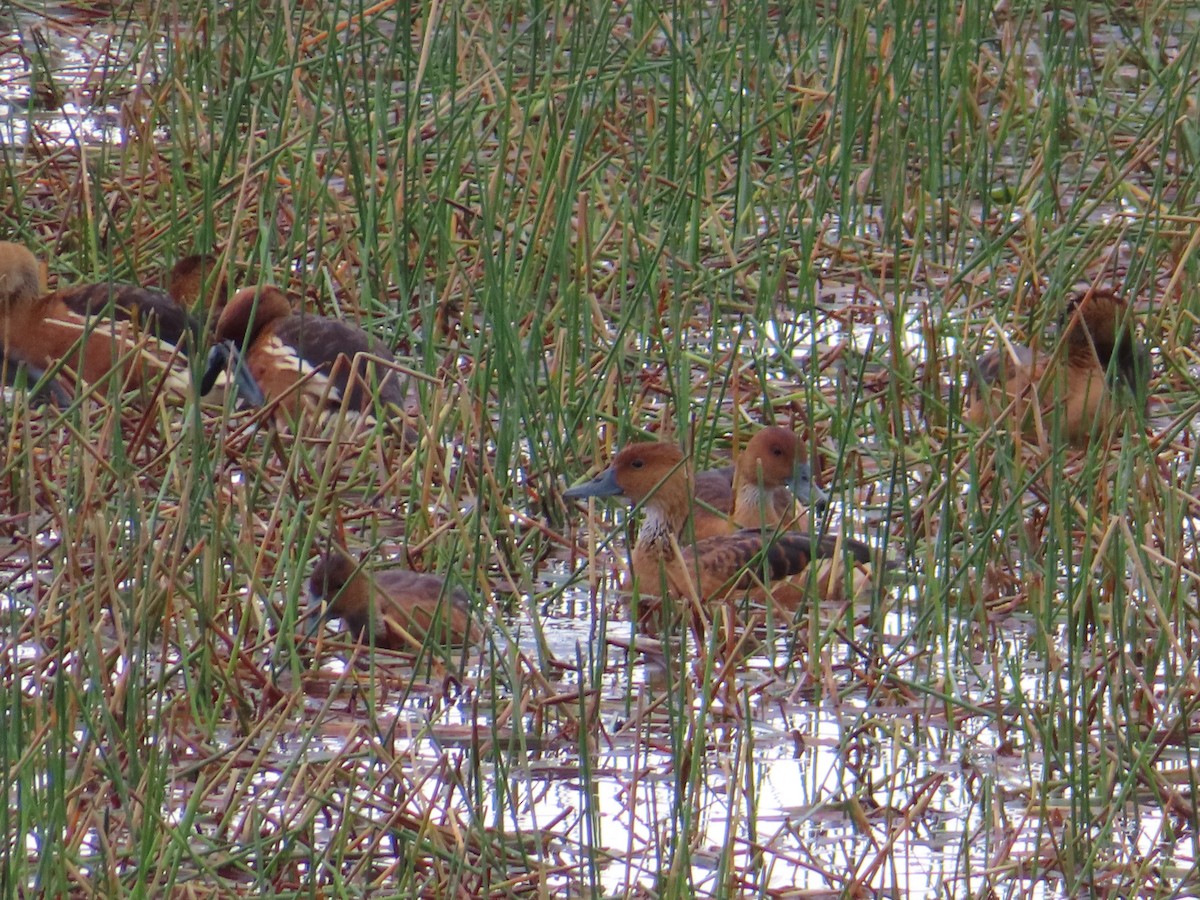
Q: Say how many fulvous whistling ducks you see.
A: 7